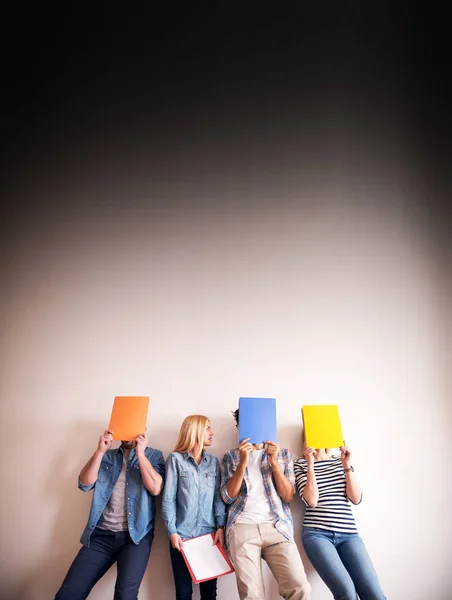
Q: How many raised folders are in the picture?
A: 3